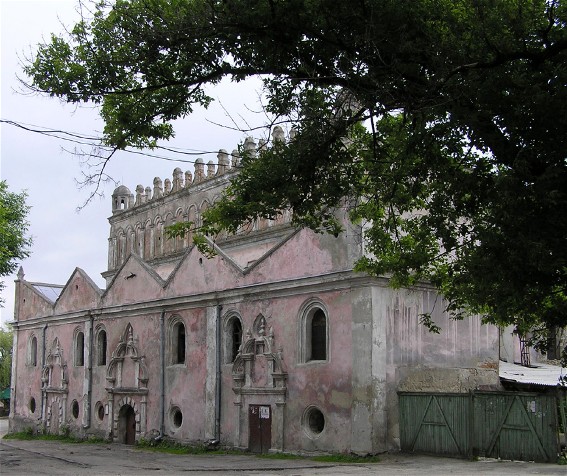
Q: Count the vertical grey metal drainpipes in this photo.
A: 4